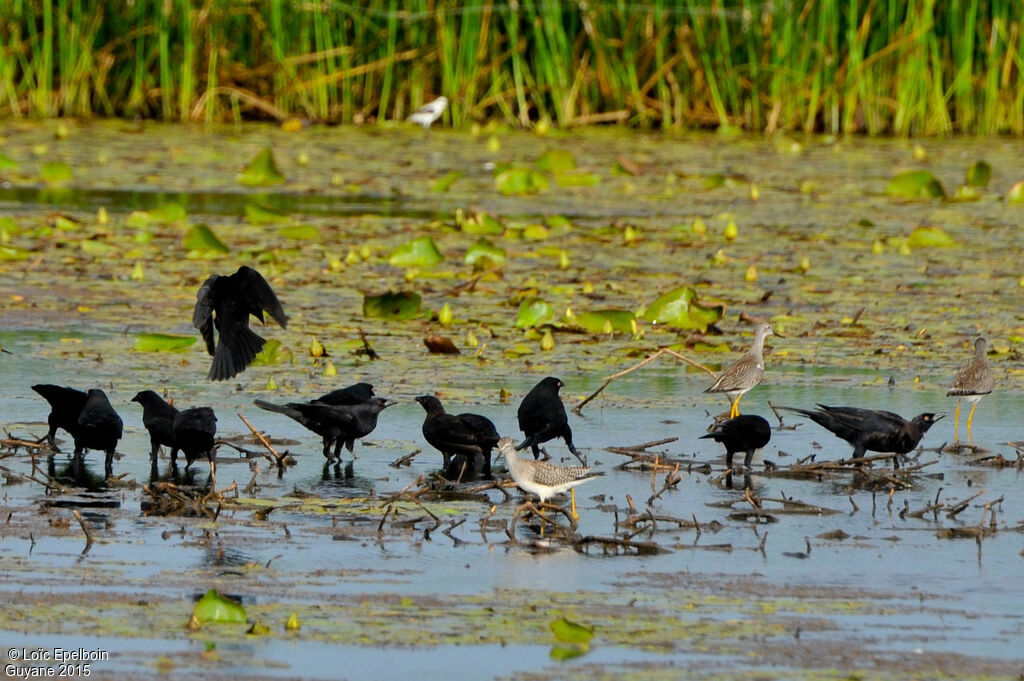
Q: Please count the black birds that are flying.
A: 1